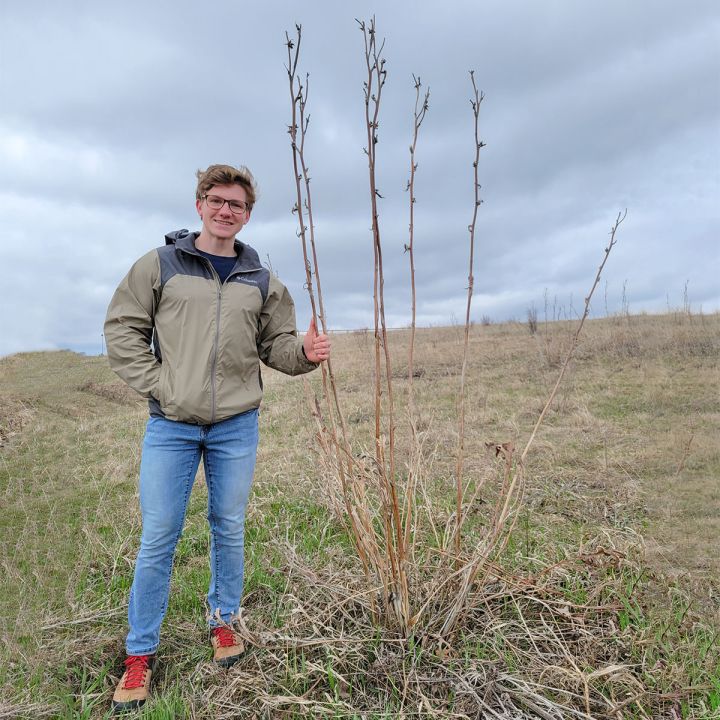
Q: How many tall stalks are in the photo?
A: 7